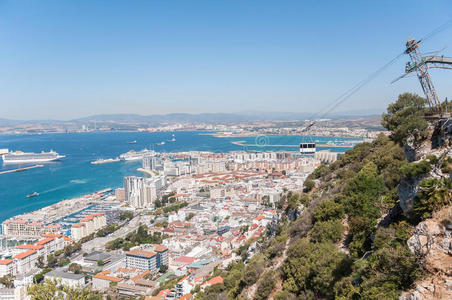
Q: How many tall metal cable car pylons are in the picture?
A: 1